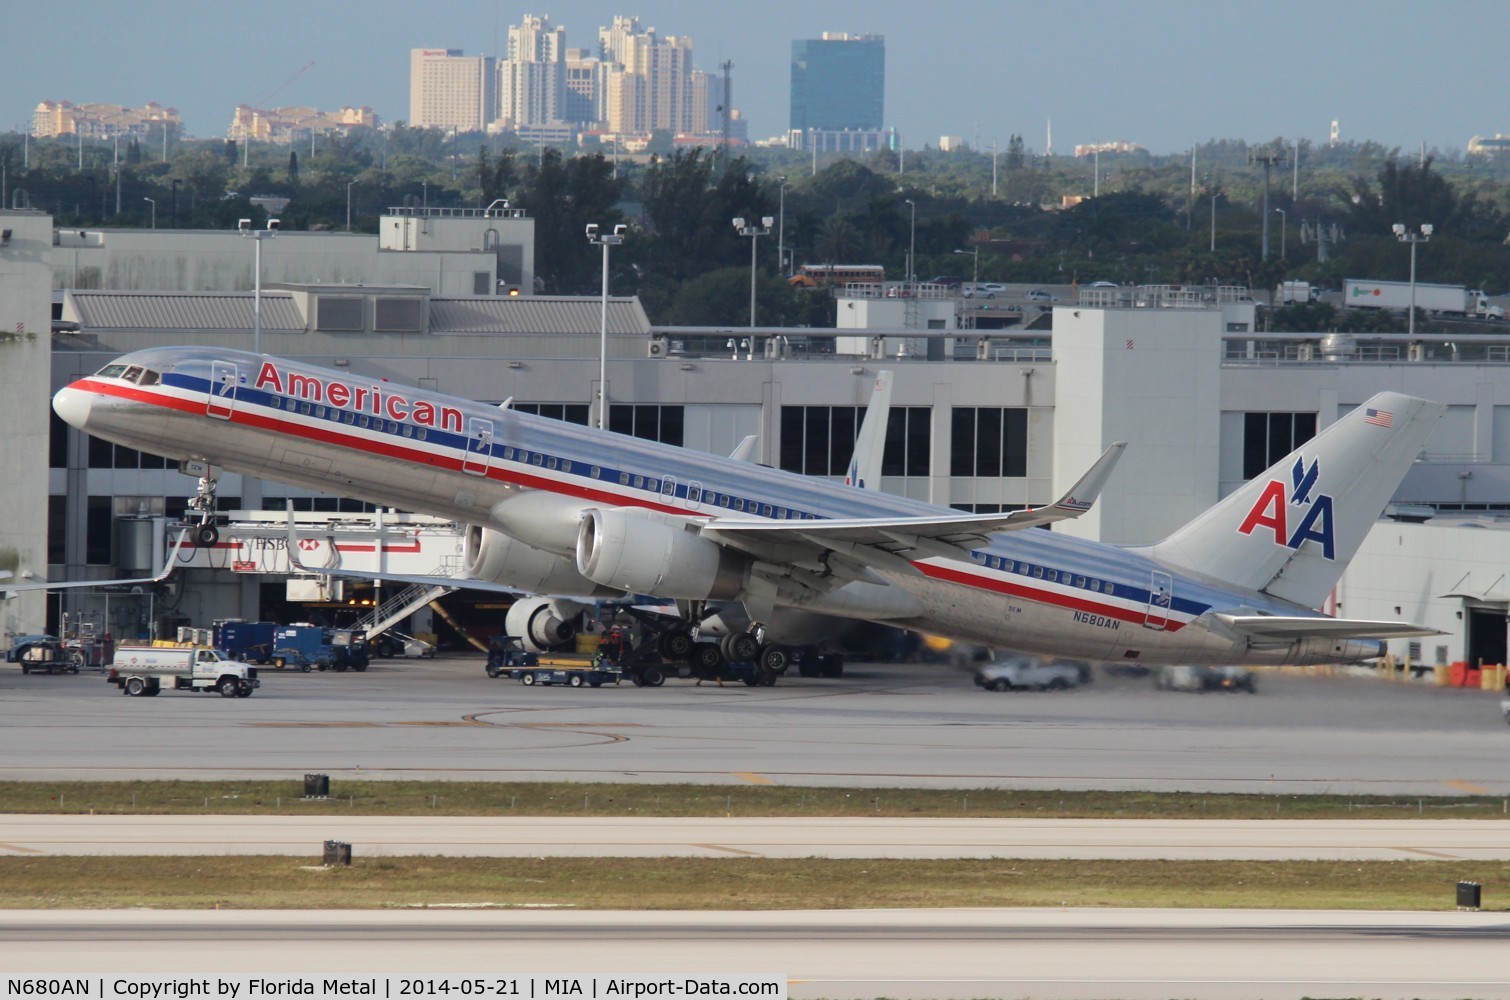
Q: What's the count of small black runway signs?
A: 3